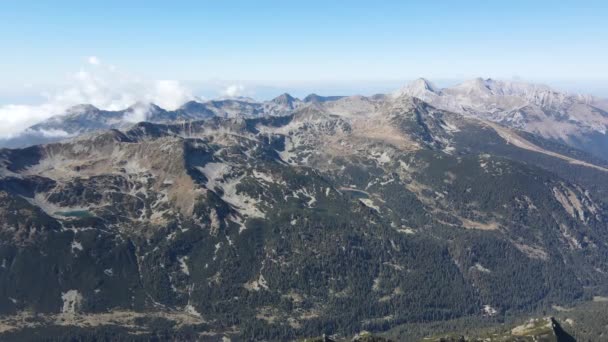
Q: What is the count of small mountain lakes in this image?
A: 2